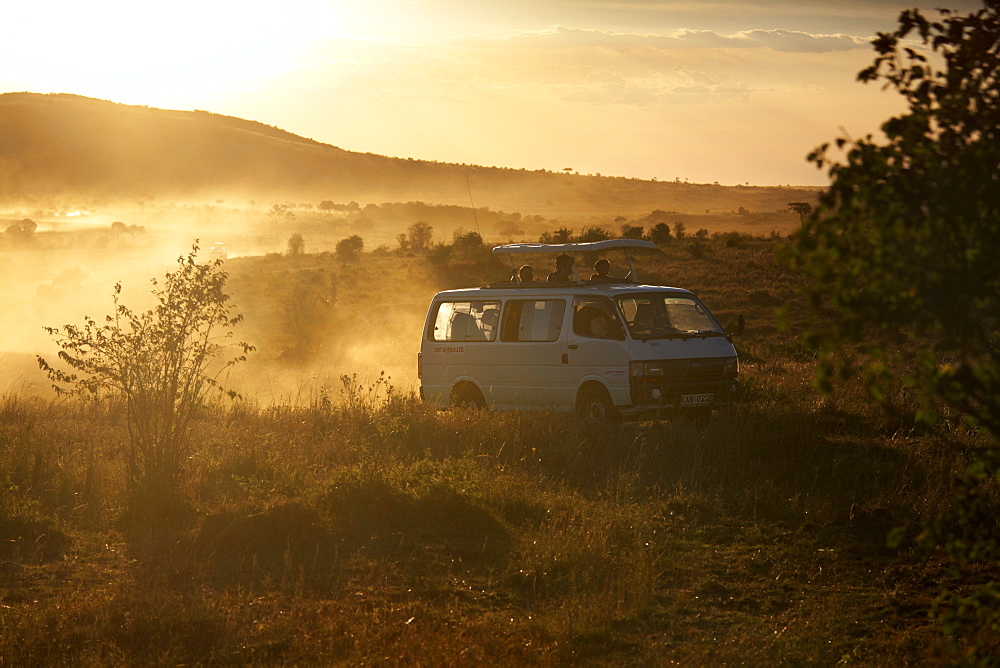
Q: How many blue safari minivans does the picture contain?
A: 0